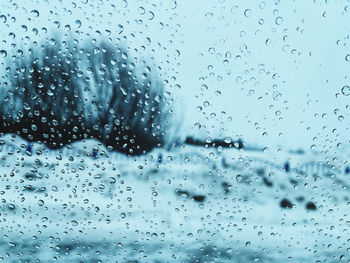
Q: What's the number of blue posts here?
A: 6